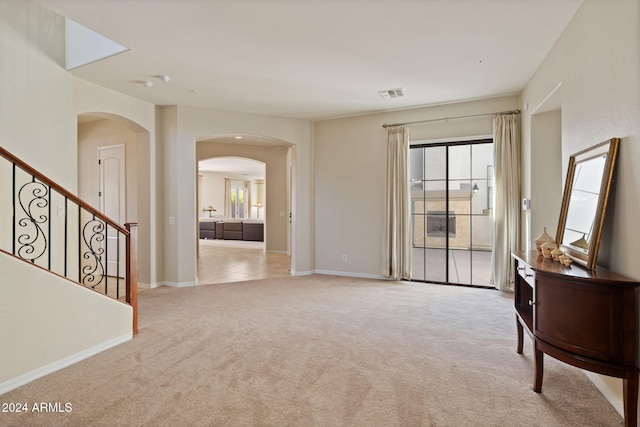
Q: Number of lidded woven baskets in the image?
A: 5